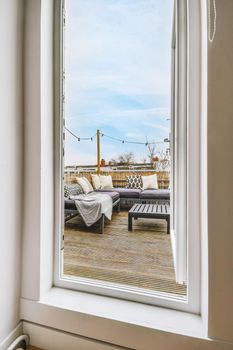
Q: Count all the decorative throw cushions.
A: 6